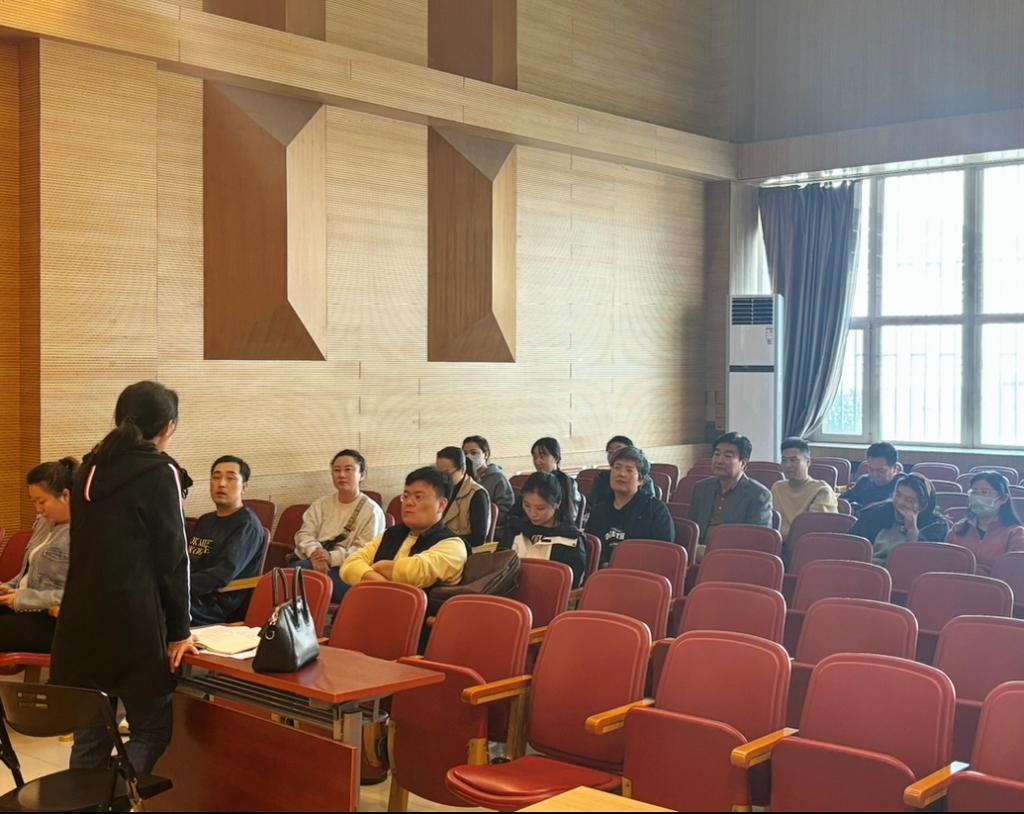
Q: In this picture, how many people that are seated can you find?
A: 15